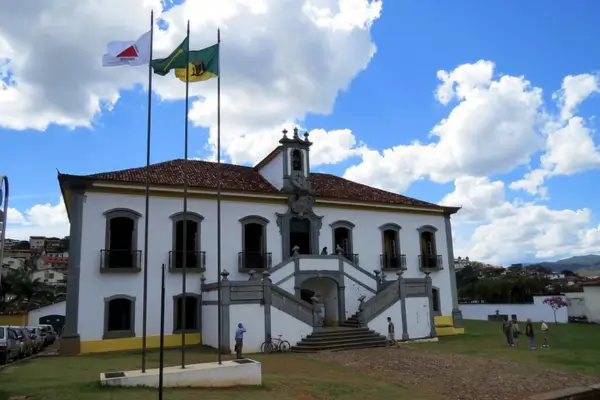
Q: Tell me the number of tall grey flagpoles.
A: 3